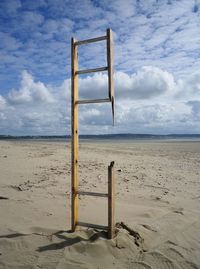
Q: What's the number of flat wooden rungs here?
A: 5